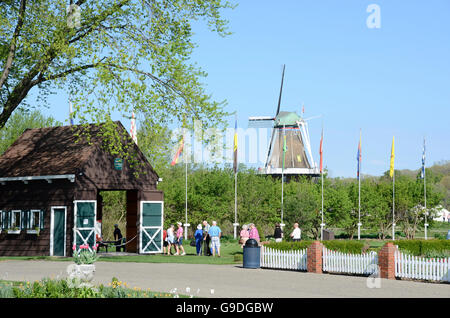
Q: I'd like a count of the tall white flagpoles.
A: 7